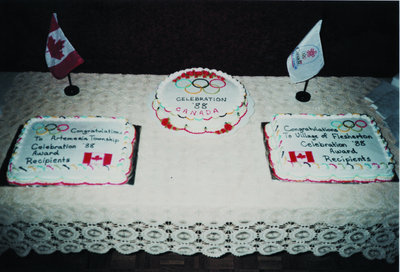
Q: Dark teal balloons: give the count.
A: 0